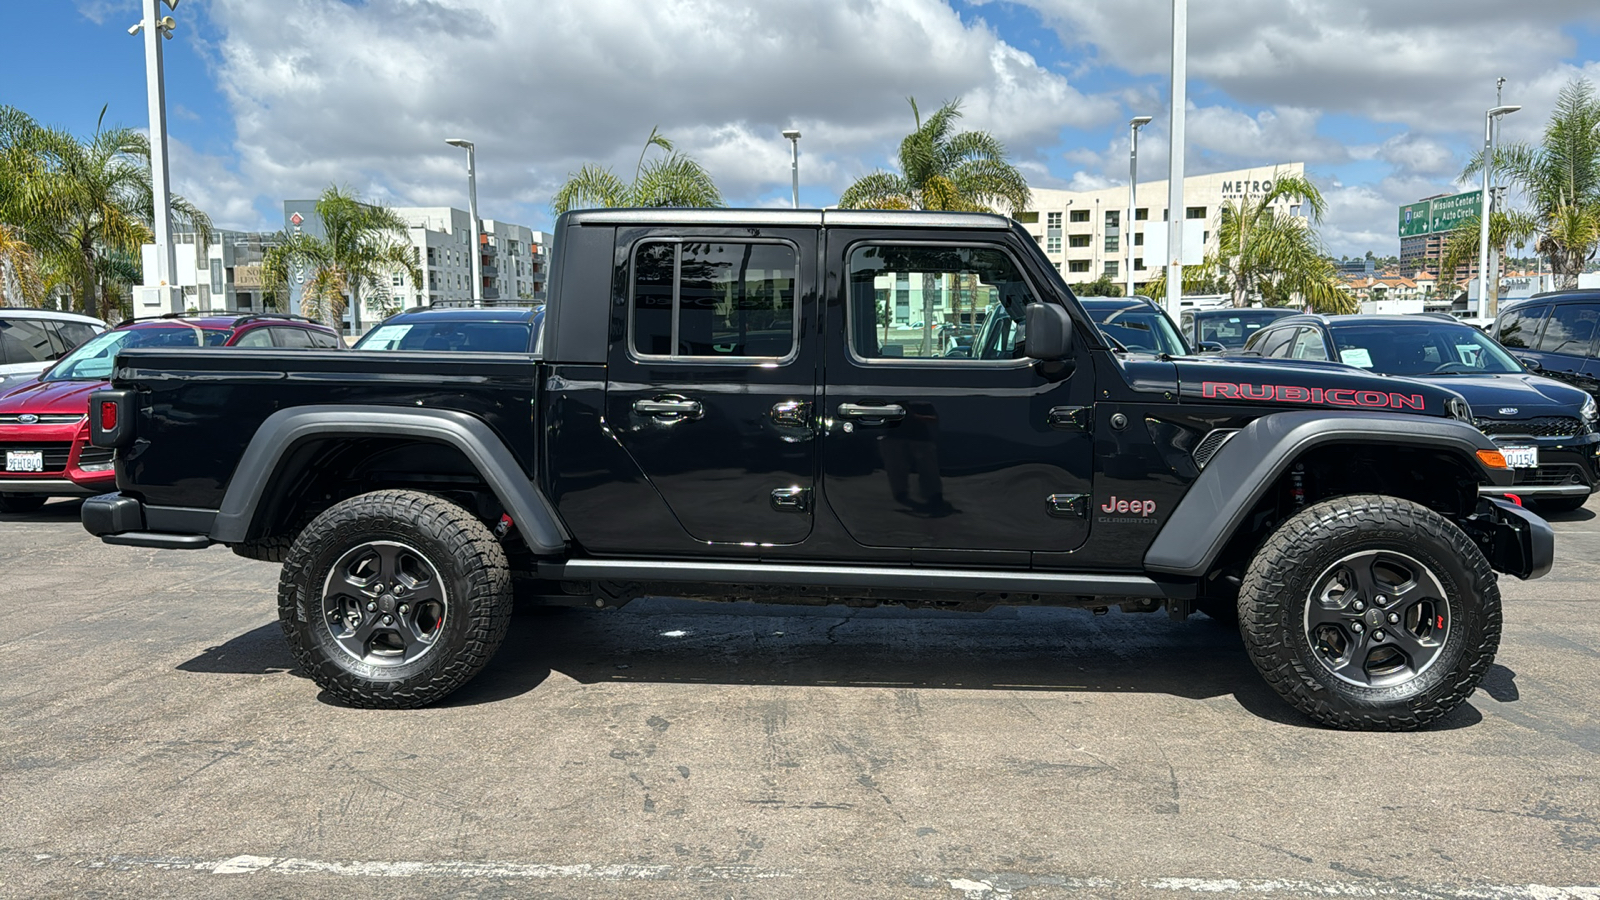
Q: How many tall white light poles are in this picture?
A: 6